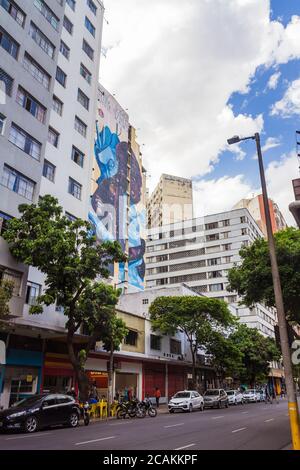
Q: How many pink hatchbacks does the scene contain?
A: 0